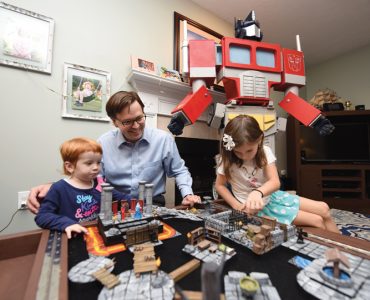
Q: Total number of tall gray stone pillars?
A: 4